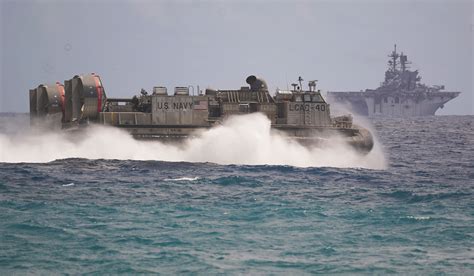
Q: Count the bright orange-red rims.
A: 2